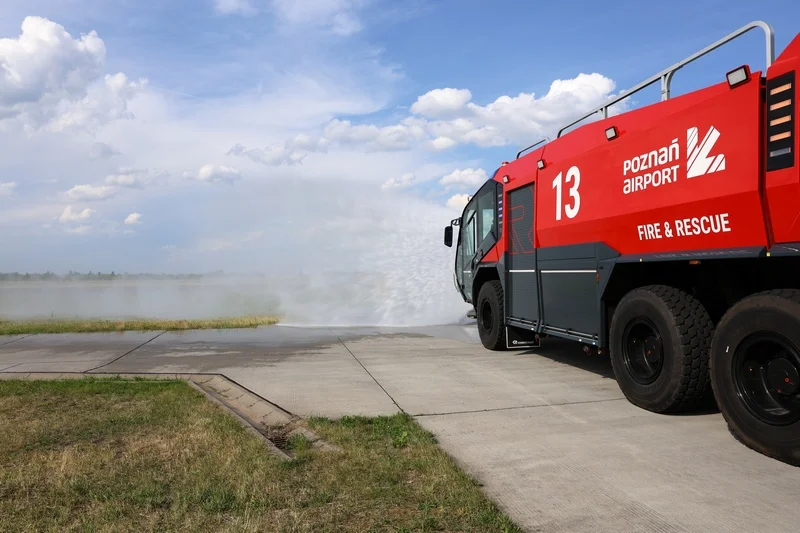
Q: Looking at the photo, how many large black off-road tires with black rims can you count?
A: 3